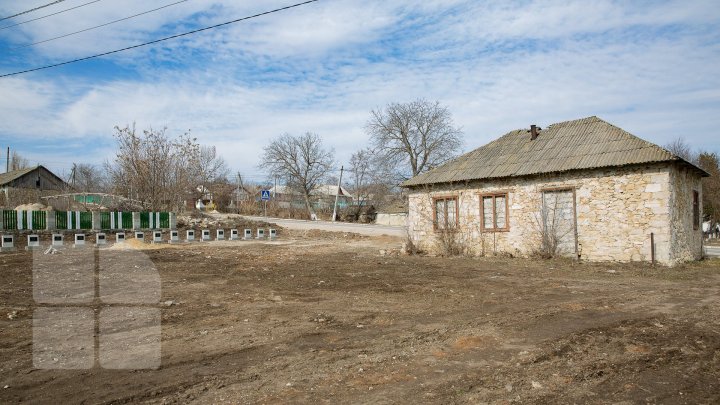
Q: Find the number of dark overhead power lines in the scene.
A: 4